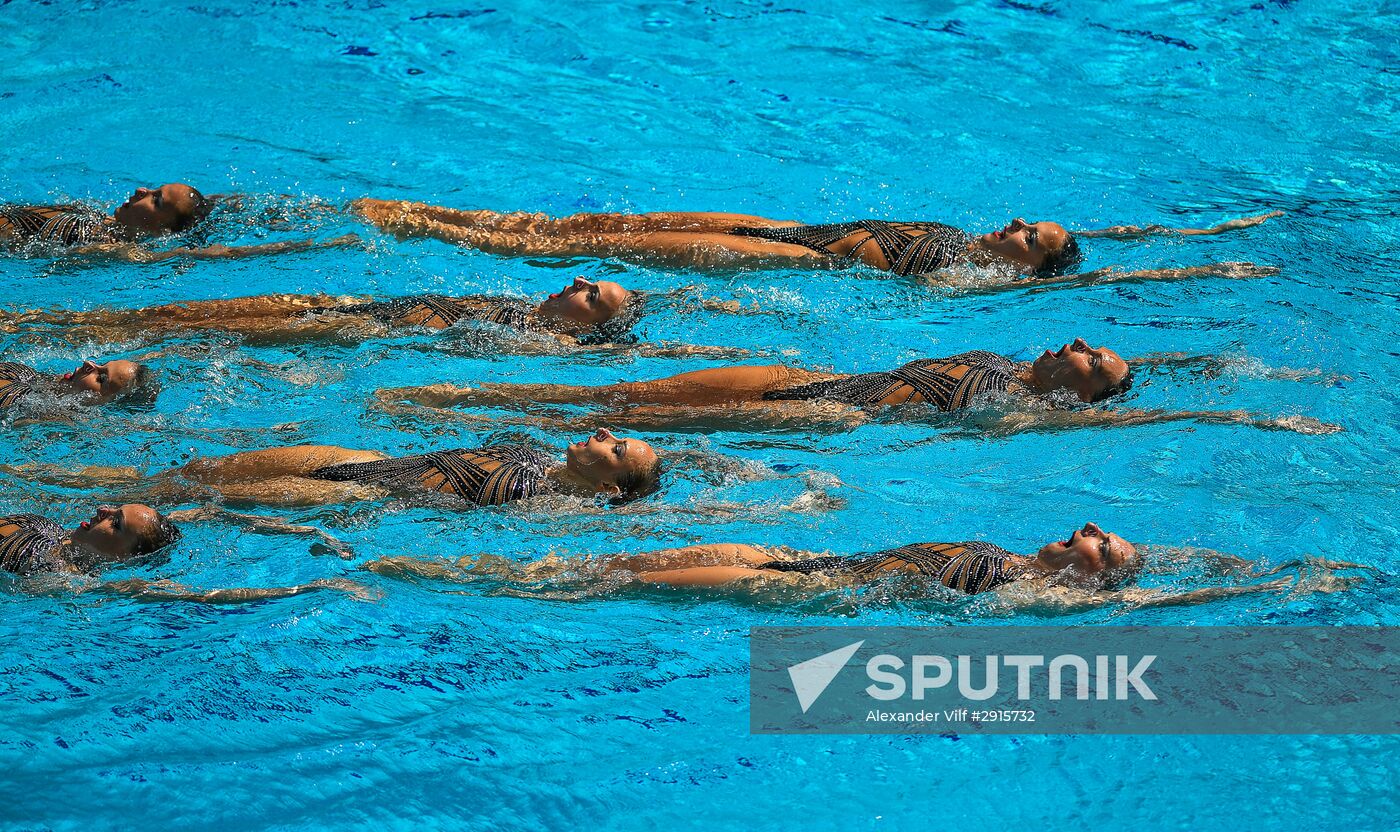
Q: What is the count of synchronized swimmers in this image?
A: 8